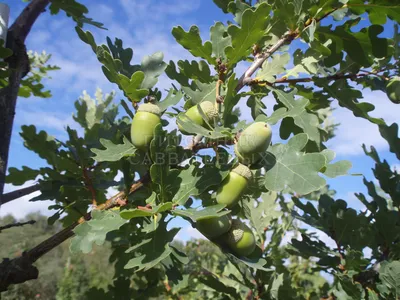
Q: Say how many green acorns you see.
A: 6